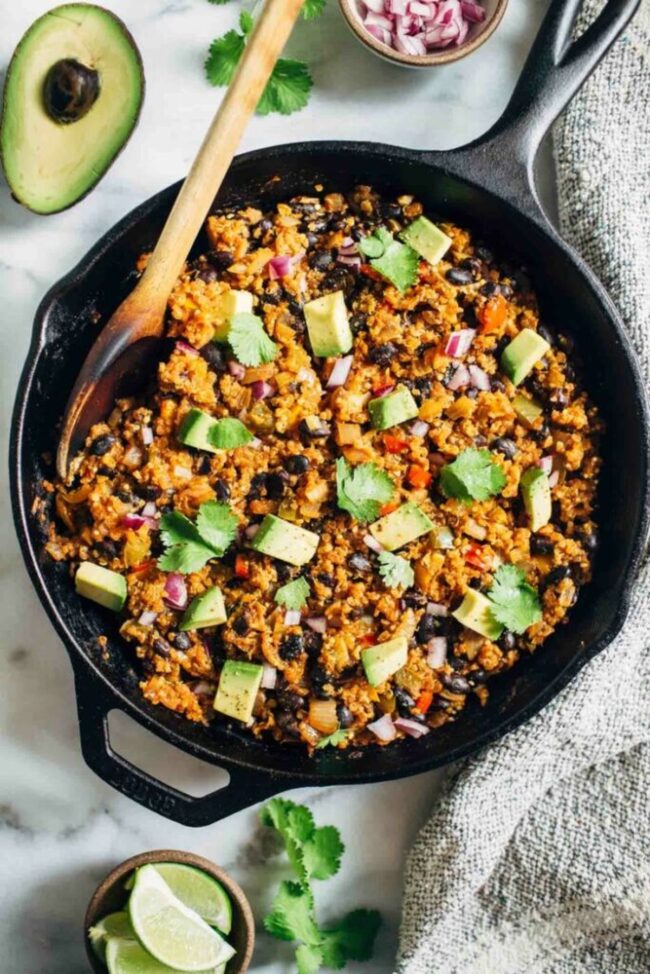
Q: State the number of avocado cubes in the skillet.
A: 14